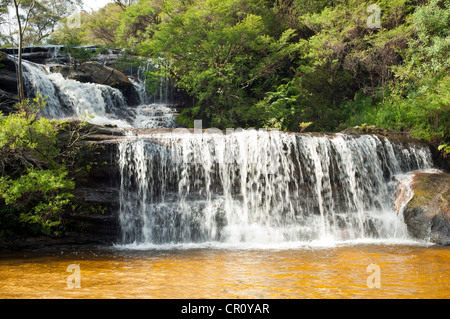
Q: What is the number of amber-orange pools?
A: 1